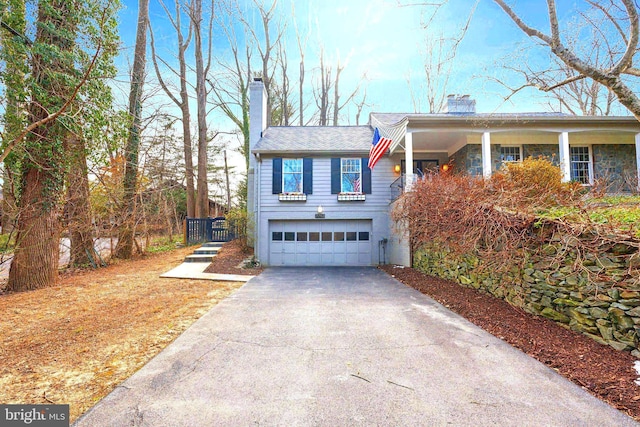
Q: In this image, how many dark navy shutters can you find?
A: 4